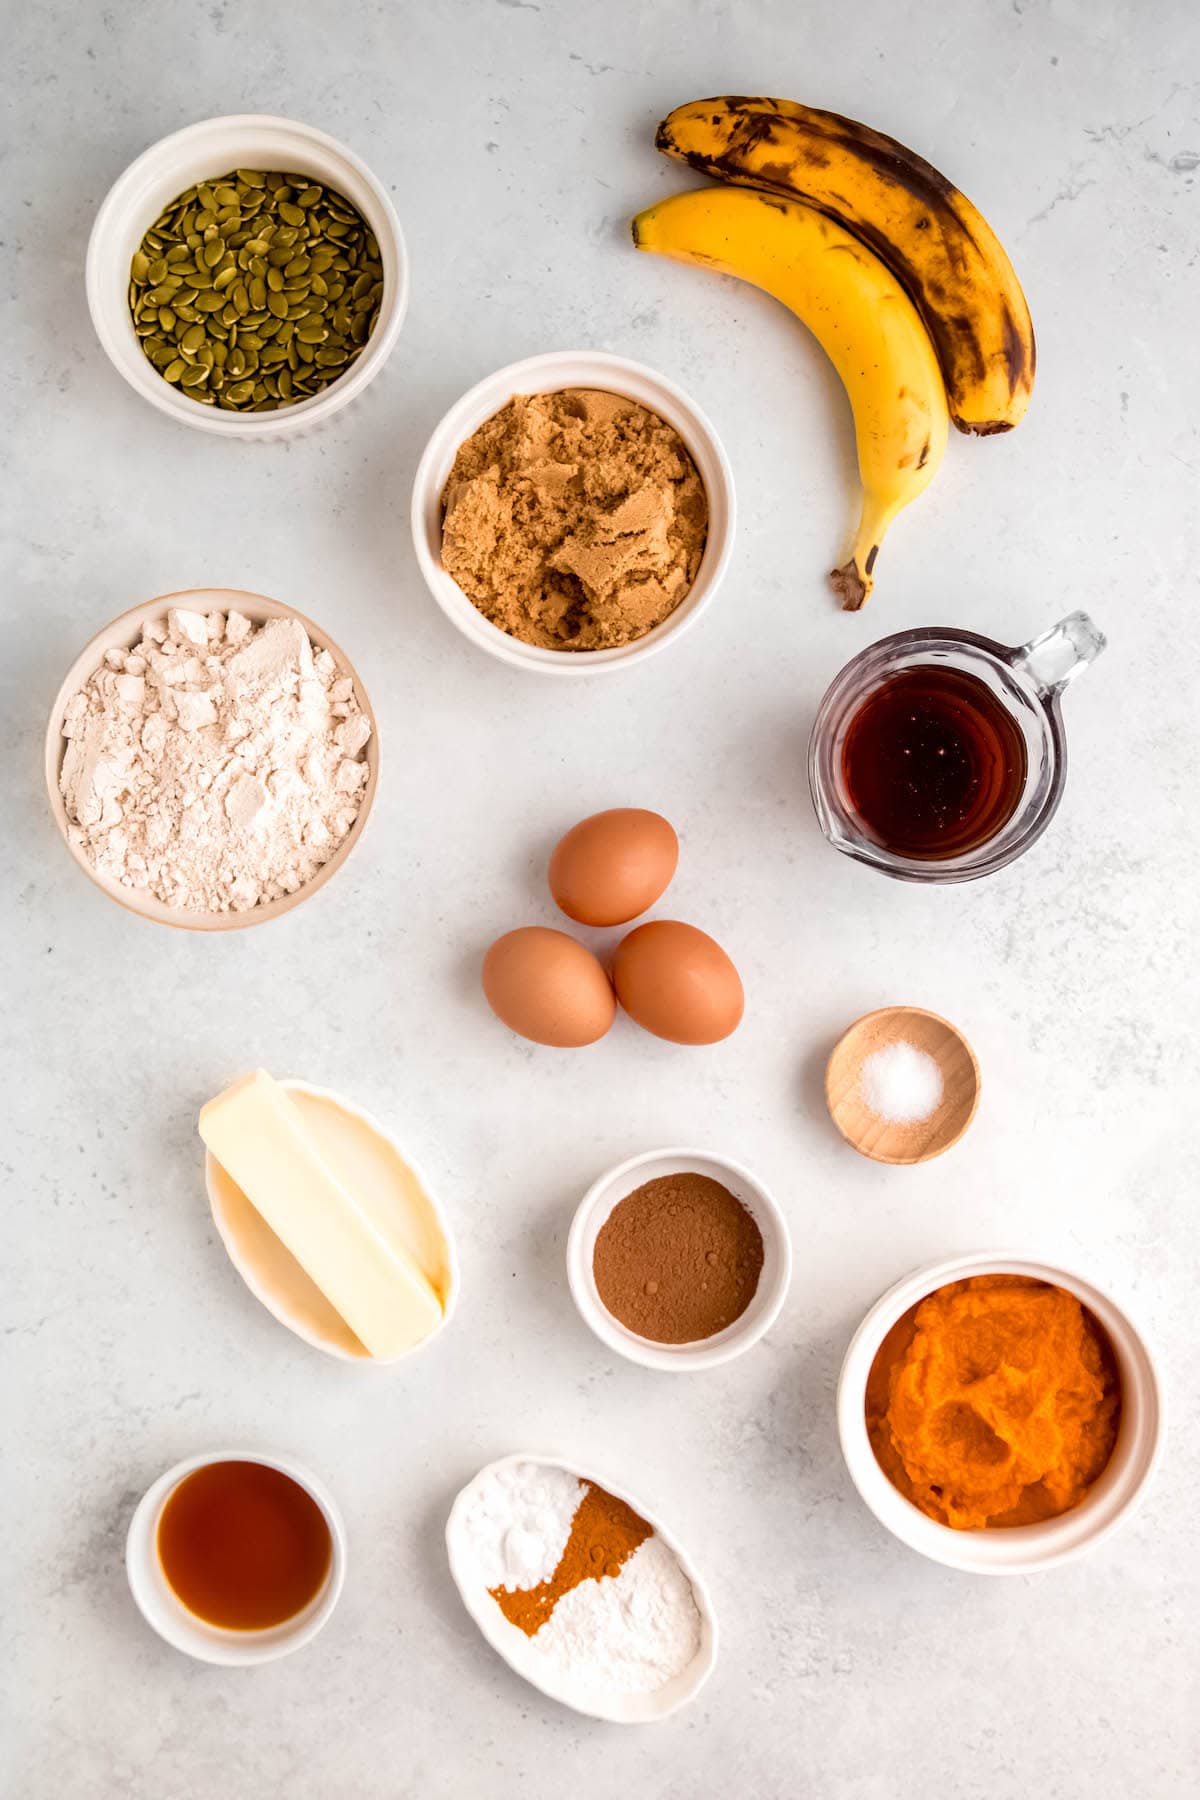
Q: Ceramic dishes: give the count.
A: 8